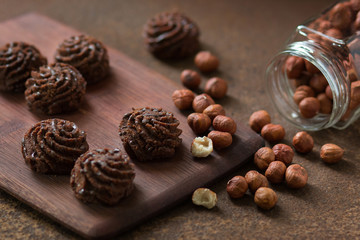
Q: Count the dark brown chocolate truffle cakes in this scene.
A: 7